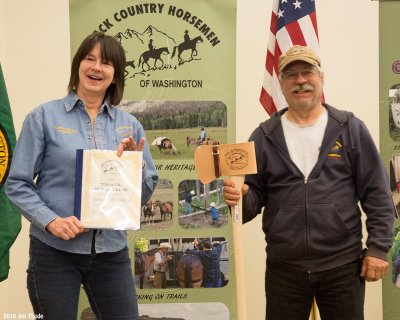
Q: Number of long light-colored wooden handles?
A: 1